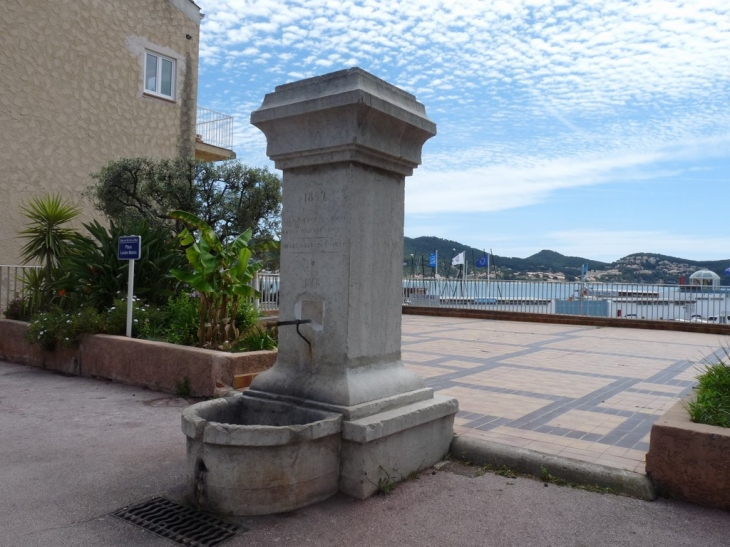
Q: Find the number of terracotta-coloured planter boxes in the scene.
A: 2